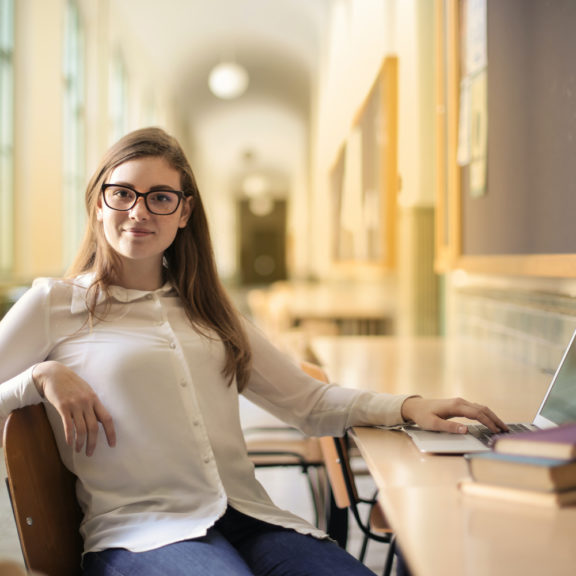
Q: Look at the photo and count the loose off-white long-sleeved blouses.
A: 1